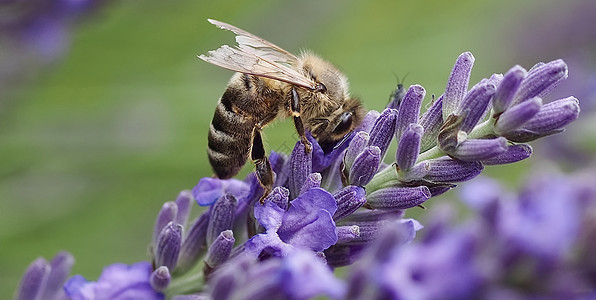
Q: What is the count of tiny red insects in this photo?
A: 0